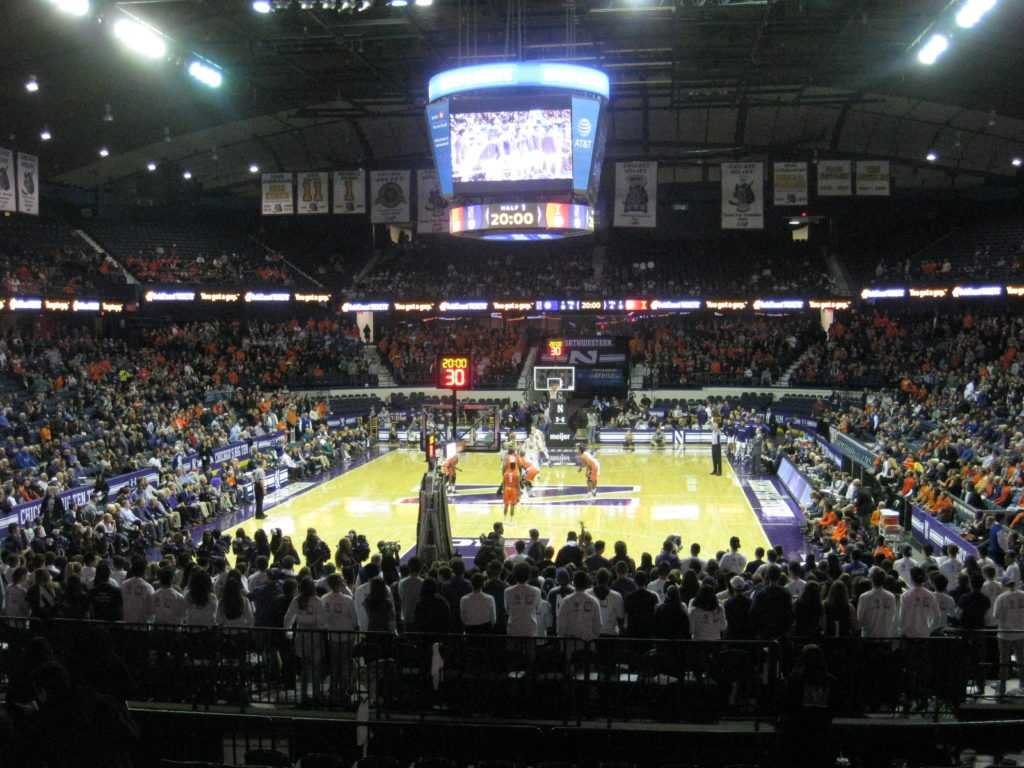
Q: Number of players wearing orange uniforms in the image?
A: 5